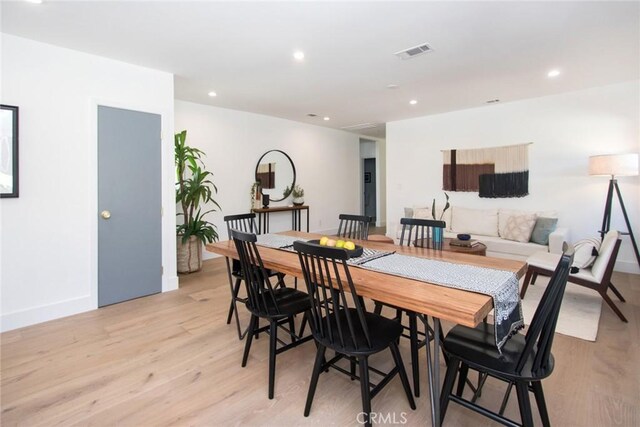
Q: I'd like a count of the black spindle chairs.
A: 6